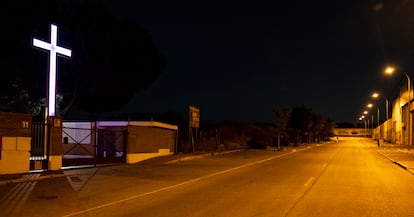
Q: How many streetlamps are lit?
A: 6